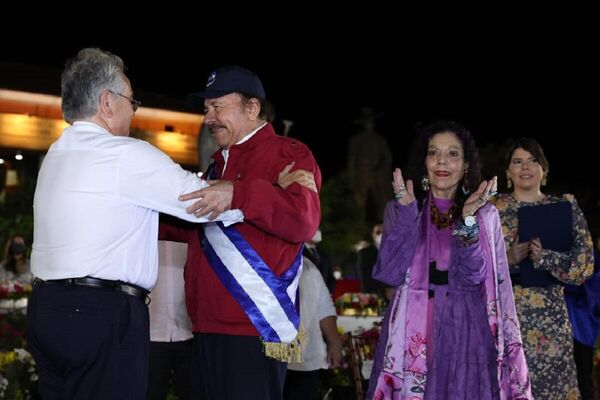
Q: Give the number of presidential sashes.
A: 1